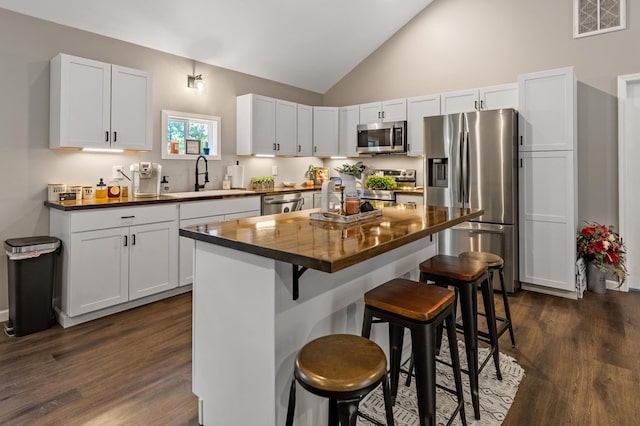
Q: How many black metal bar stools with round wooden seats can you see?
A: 2